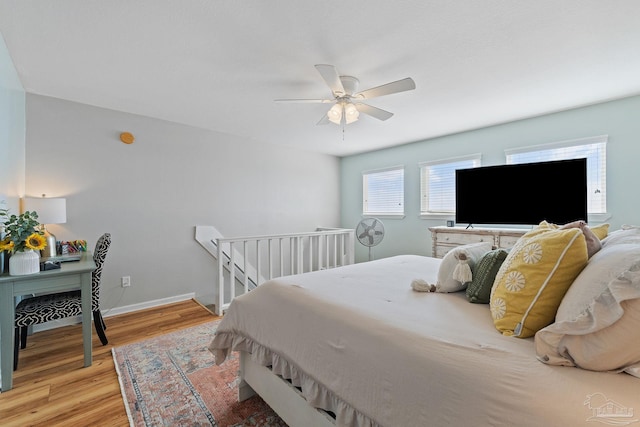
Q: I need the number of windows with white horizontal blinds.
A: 3